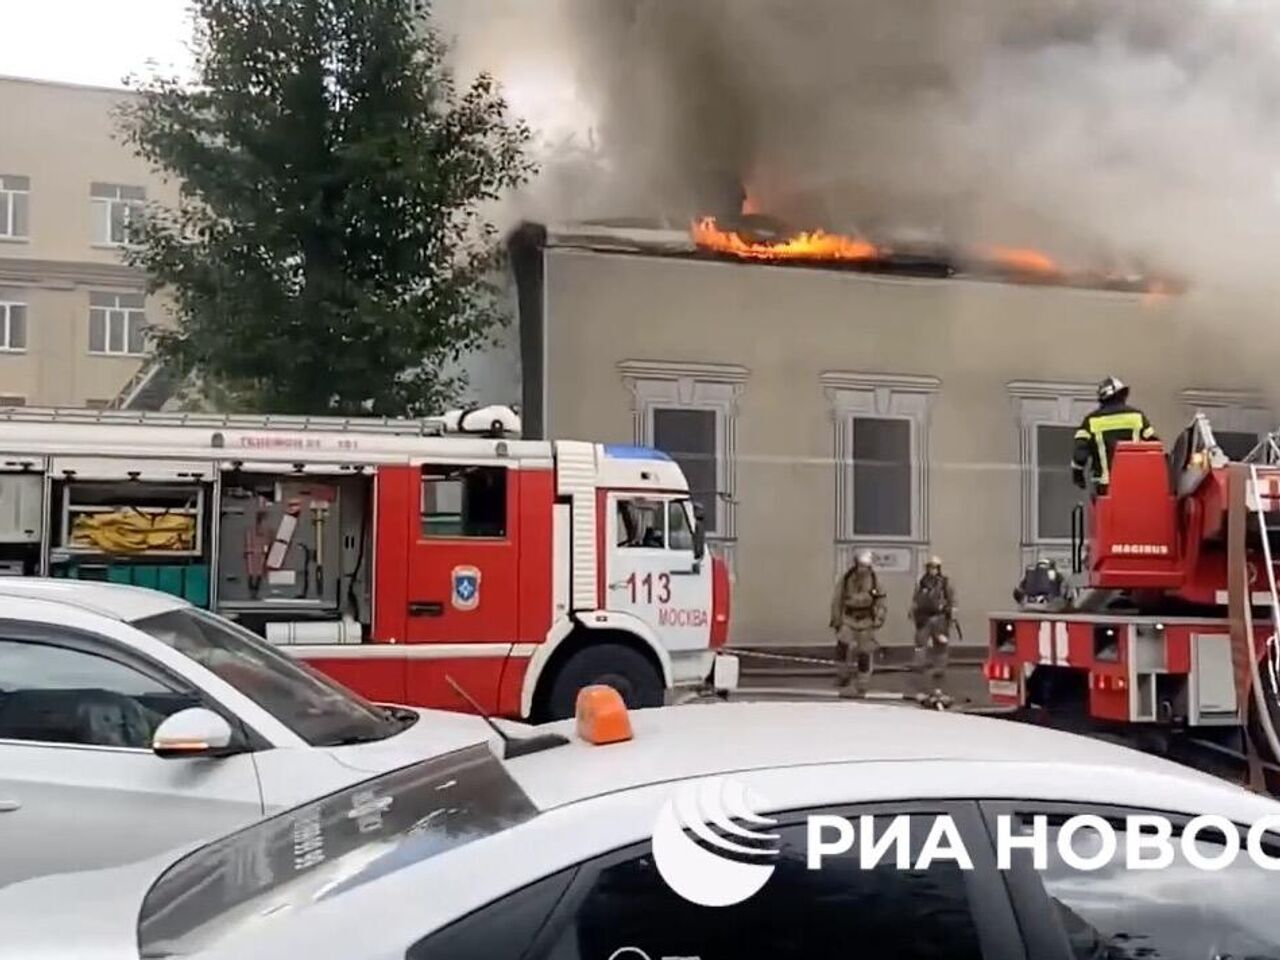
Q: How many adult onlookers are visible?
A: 0